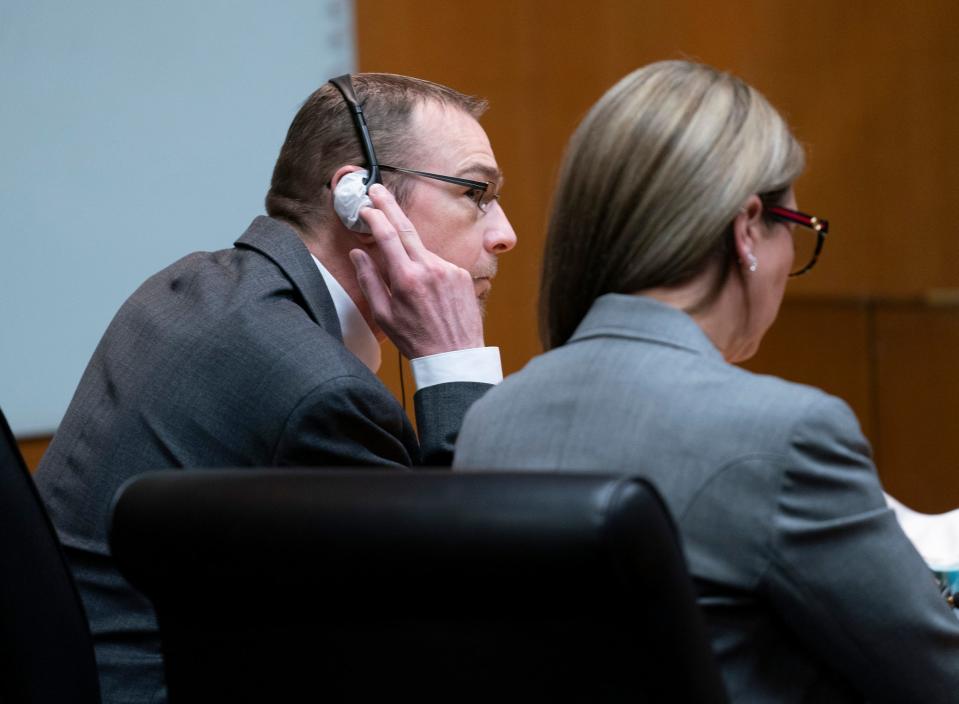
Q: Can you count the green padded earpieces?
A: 0